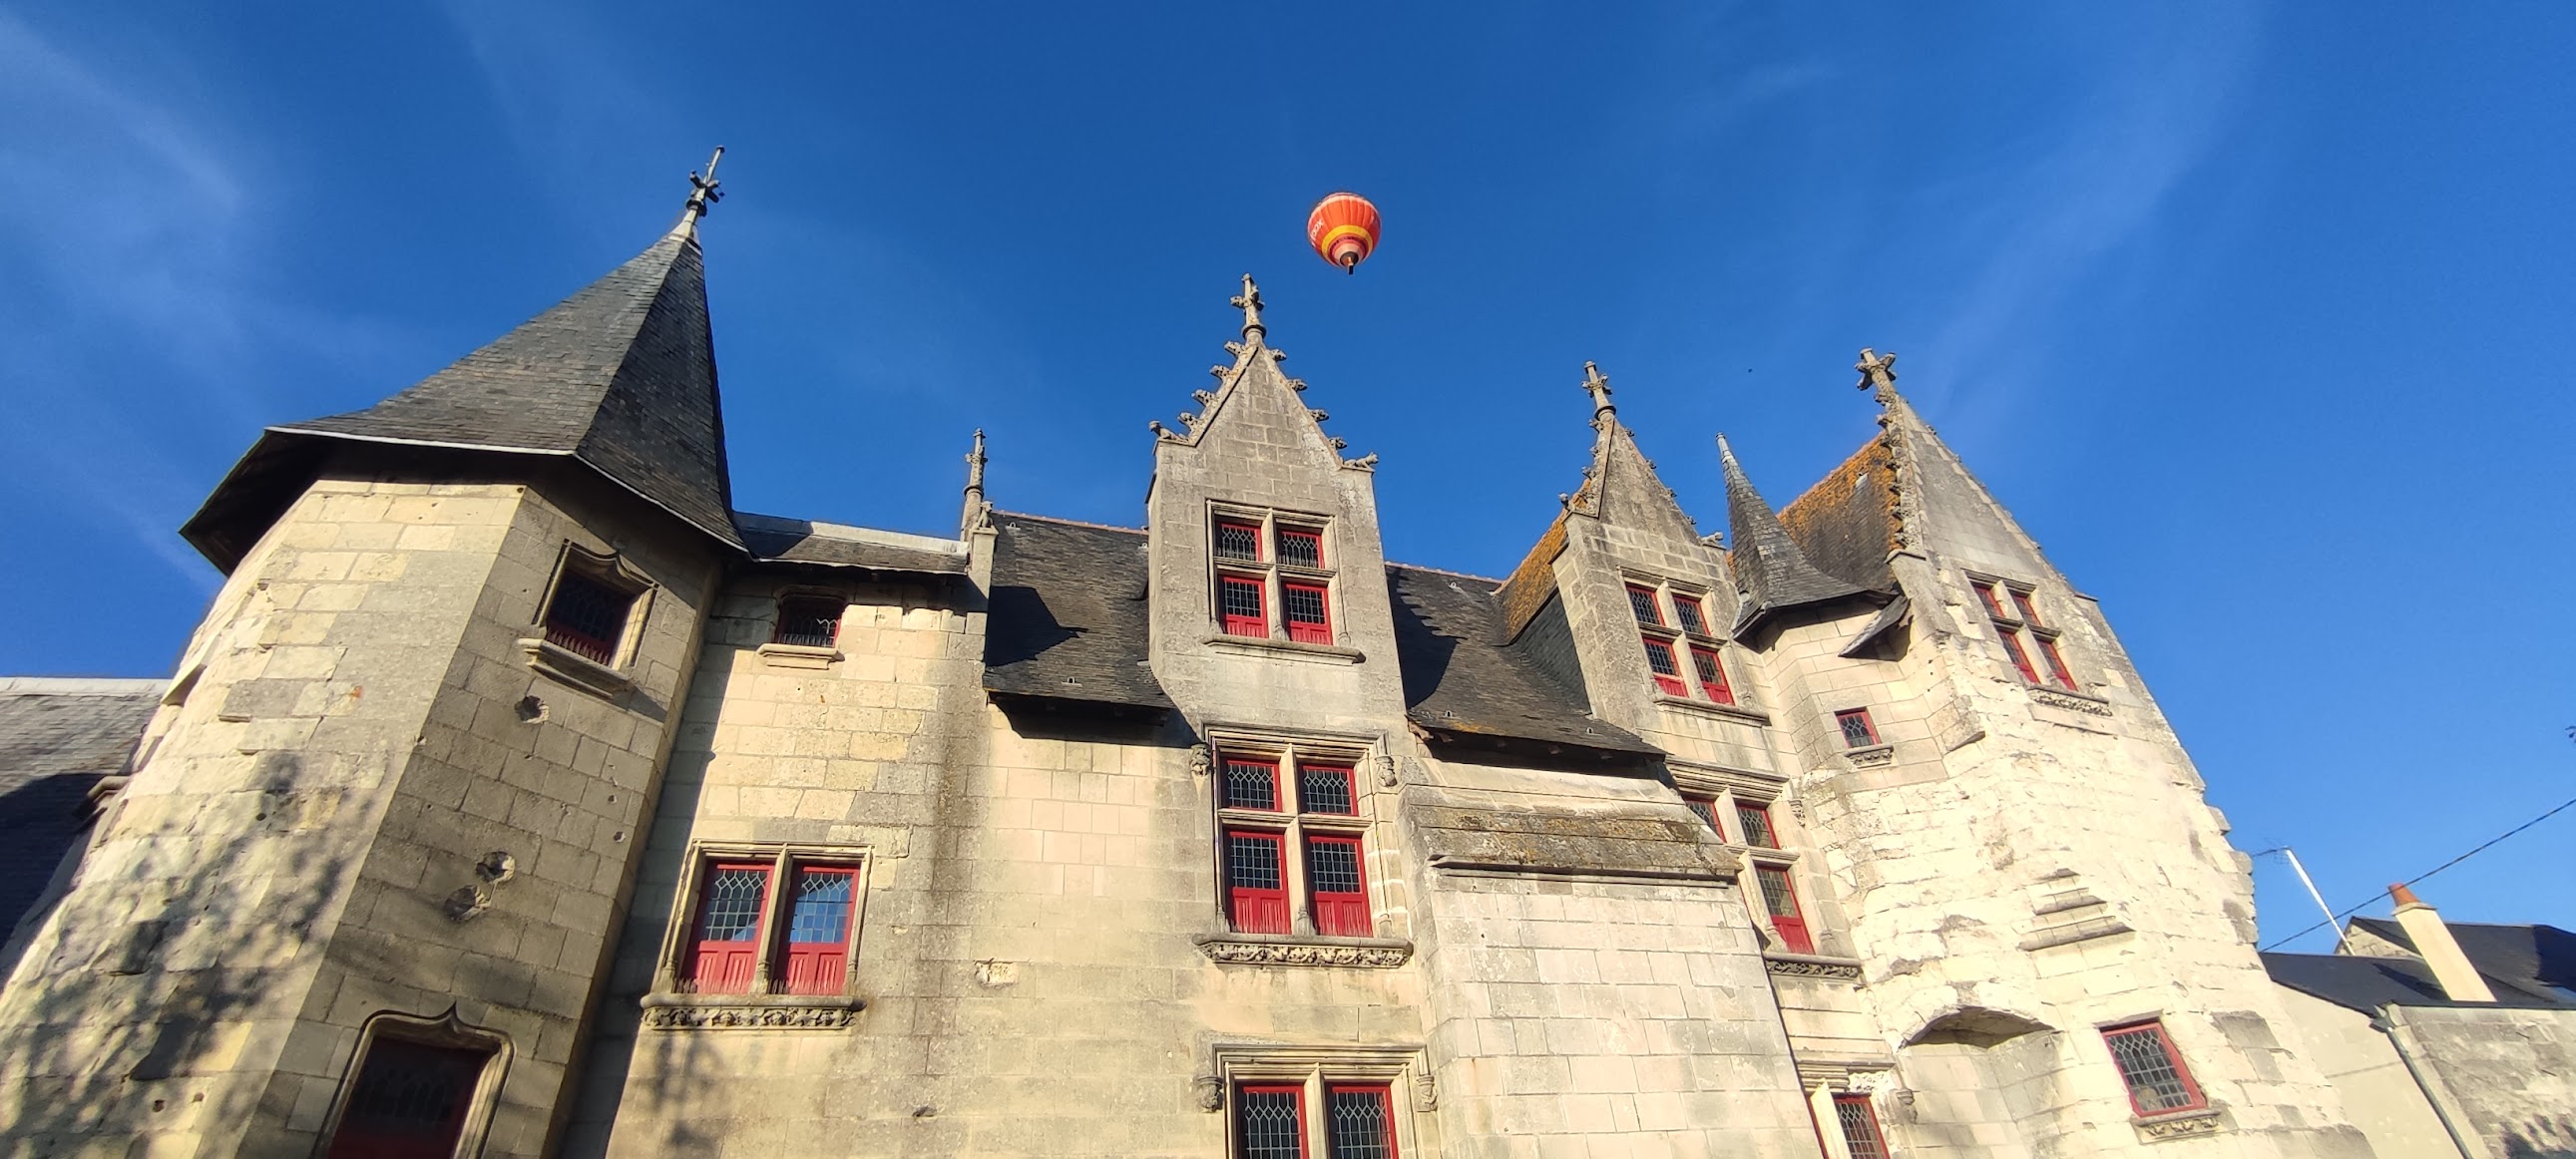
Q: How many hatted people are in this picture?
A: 0